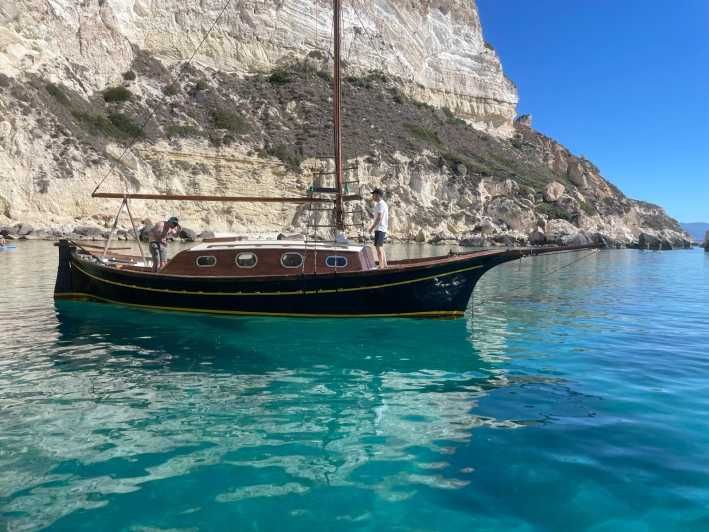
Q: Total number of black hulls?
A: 1